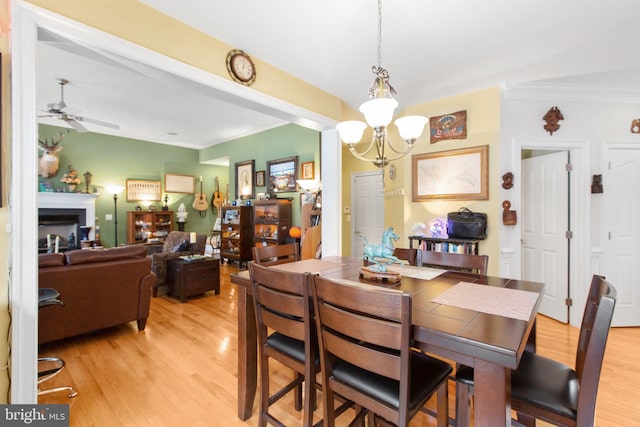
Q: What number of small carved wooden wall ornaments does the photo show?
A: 5